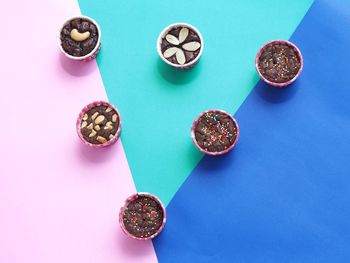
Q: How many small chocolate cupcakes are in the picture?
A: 6